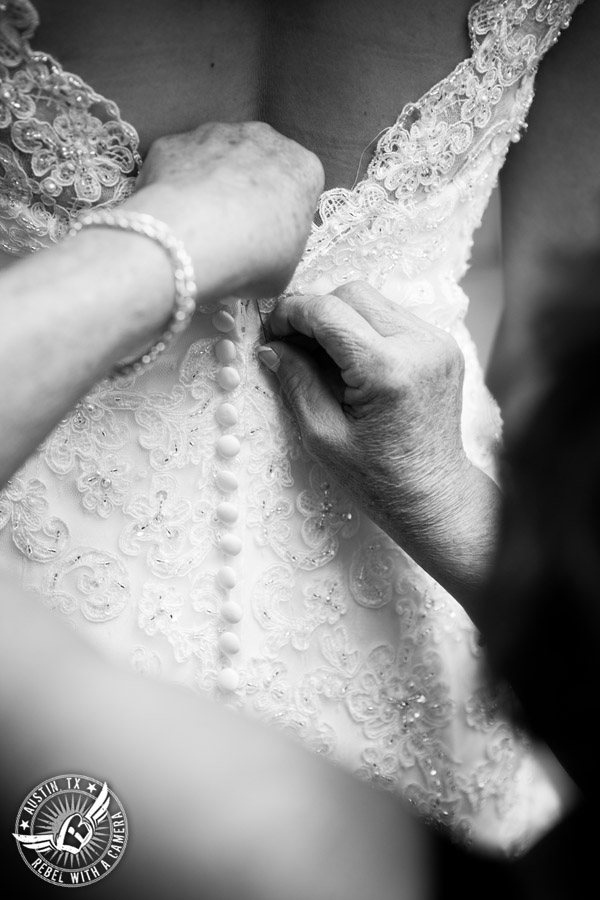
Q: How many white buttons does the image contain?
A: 12